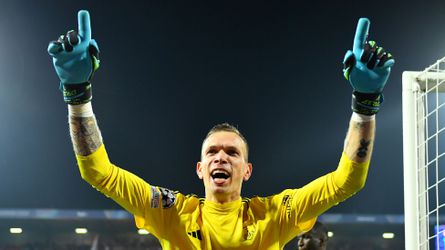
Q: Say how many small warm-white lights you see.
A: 5